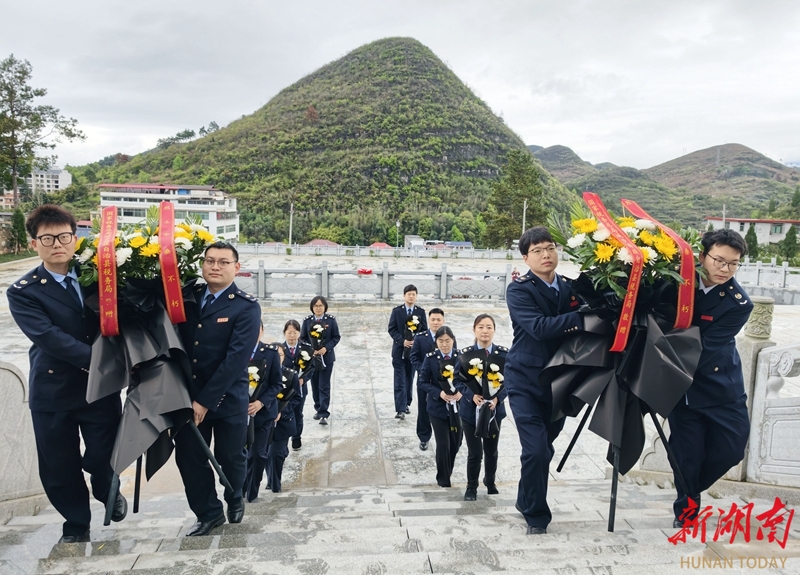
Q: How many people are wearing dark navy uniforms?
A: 12